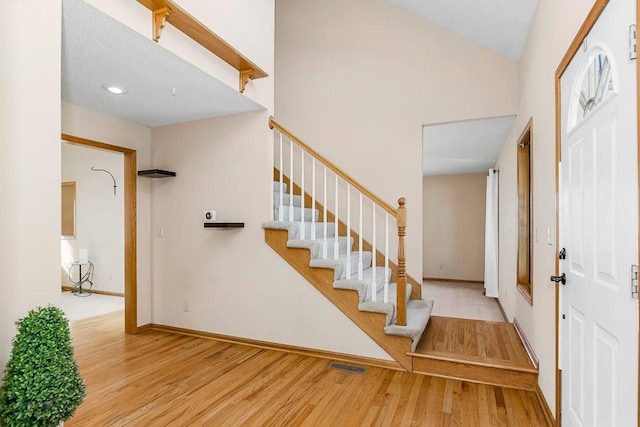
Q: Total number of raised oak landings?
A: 1